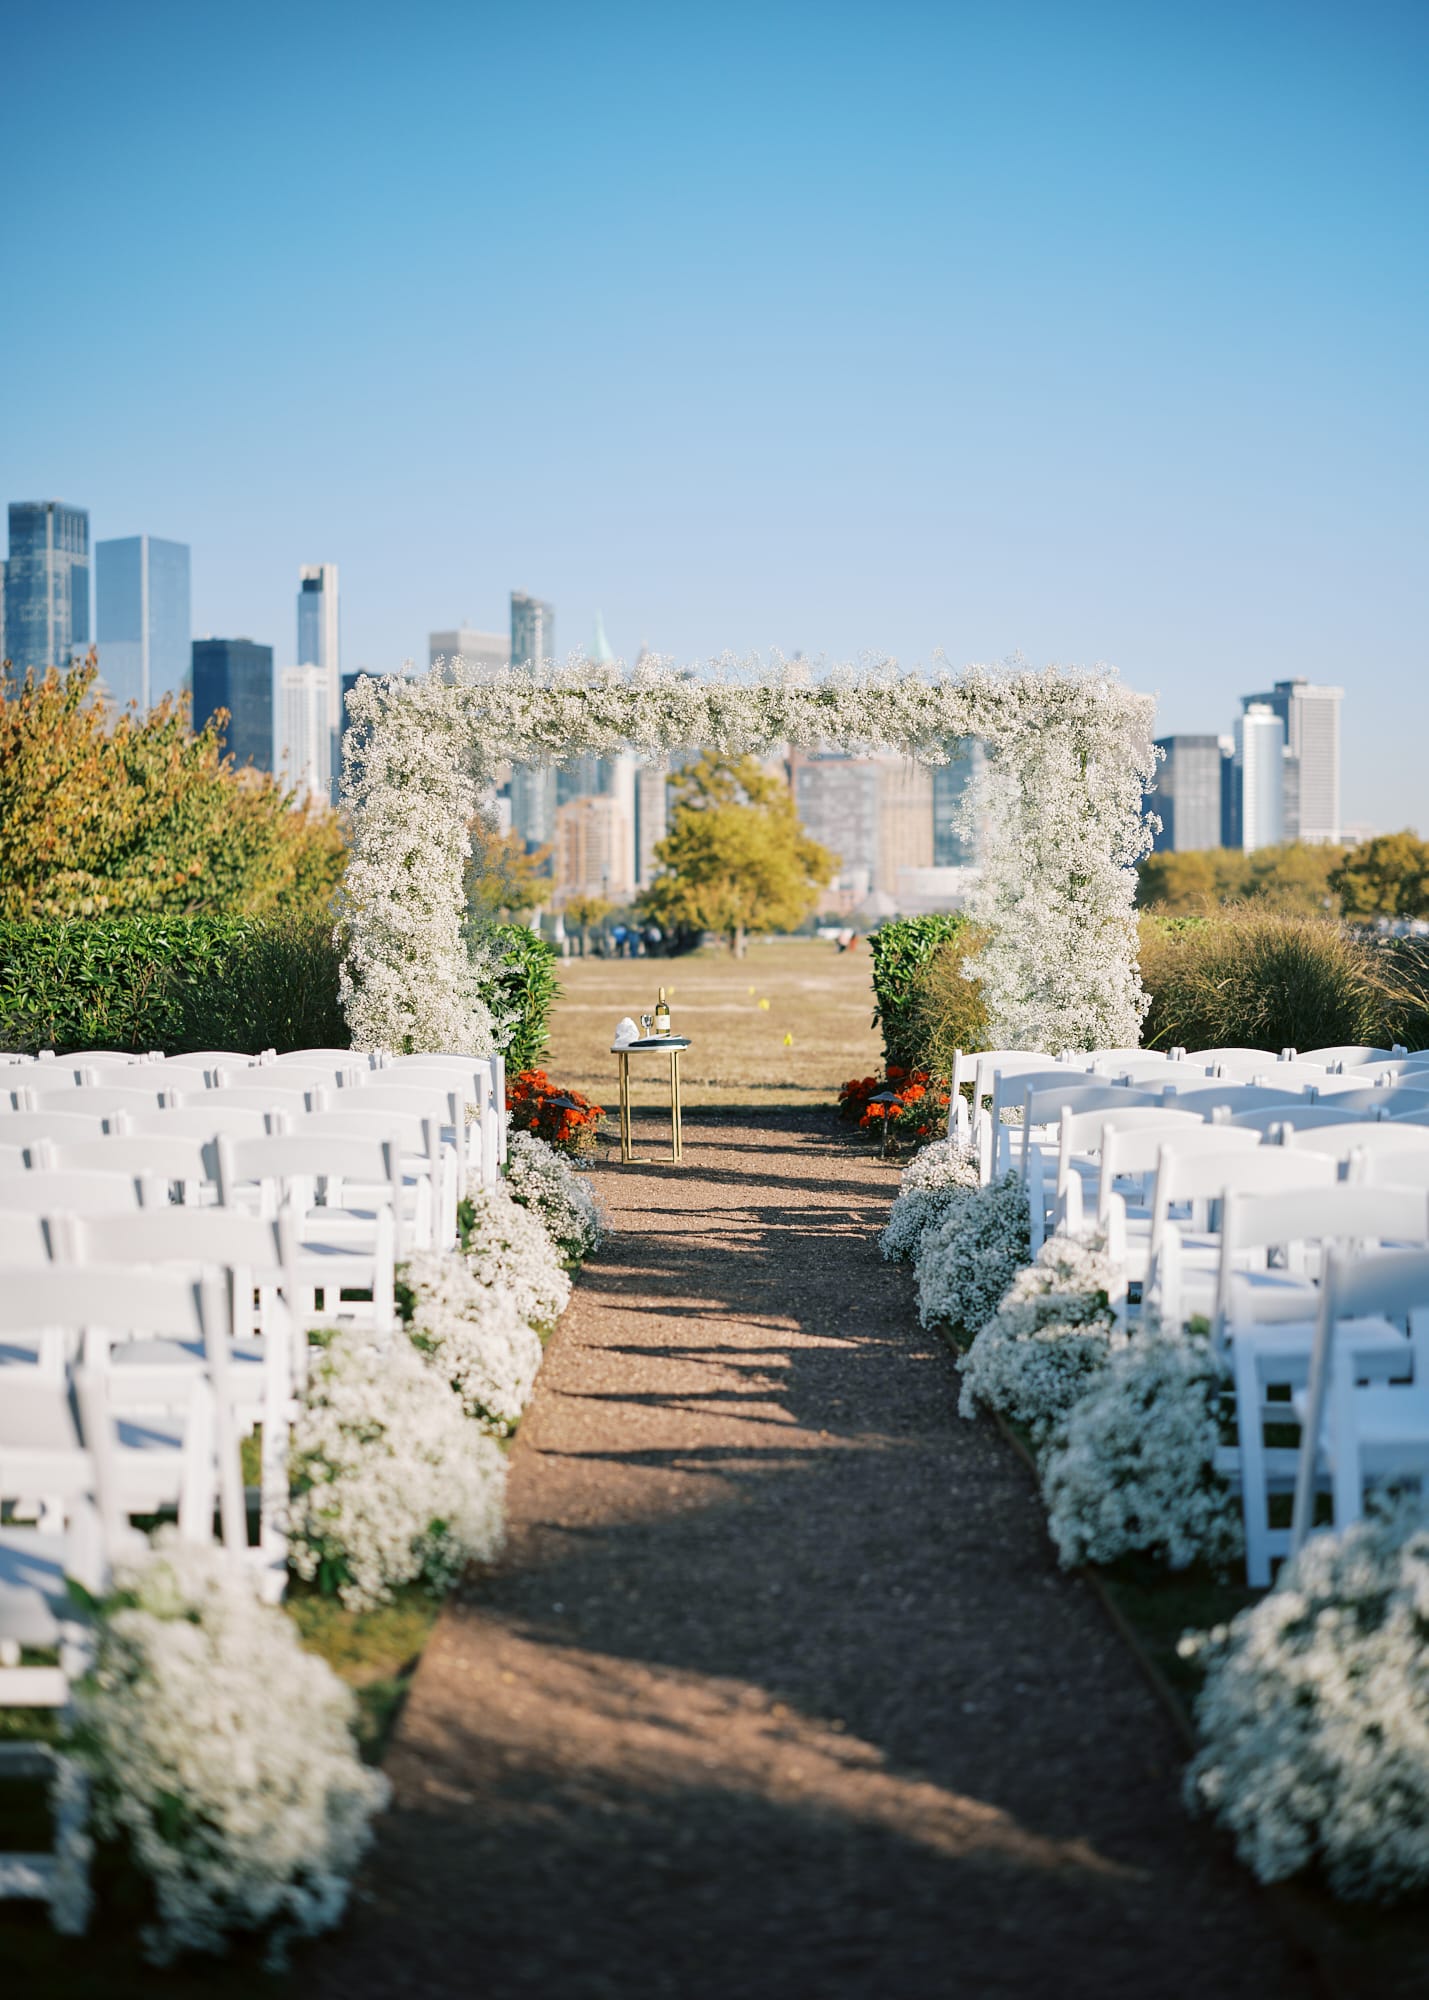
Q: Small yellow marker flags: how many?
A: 4